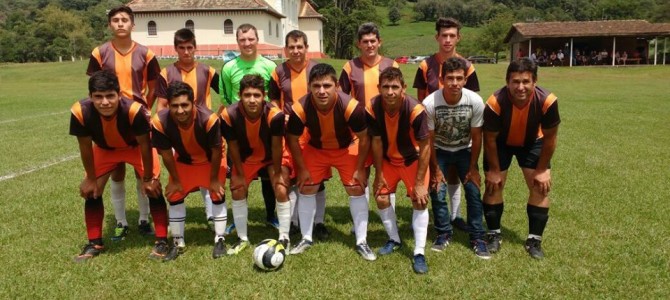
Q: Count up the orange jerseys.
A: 11